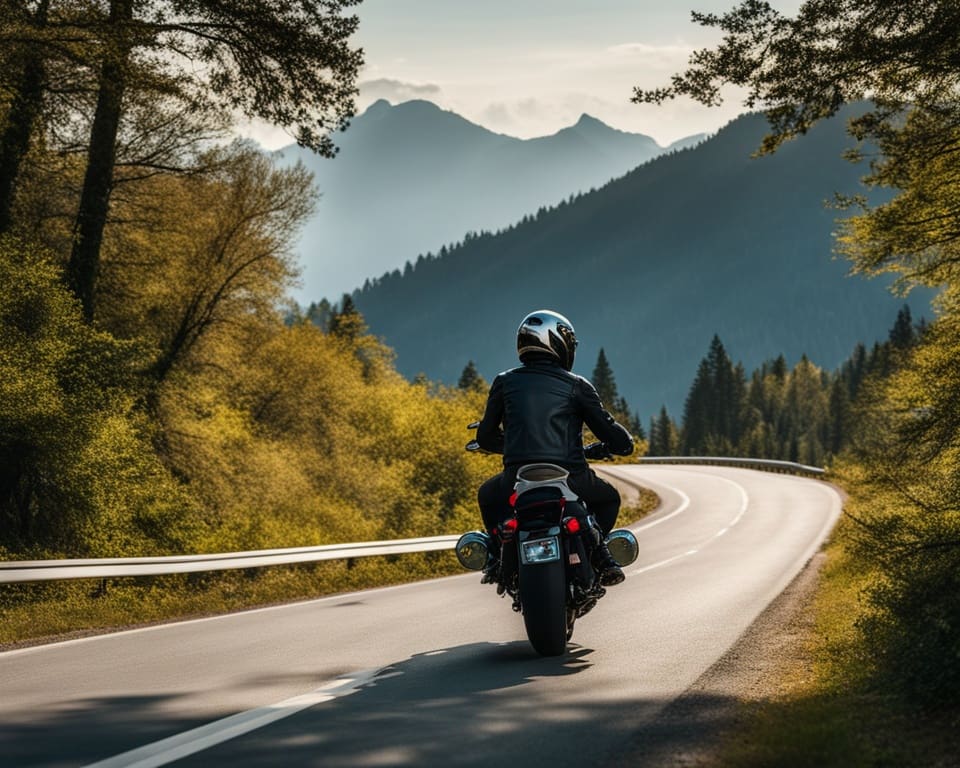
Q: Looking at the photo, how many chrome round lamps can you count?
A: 2